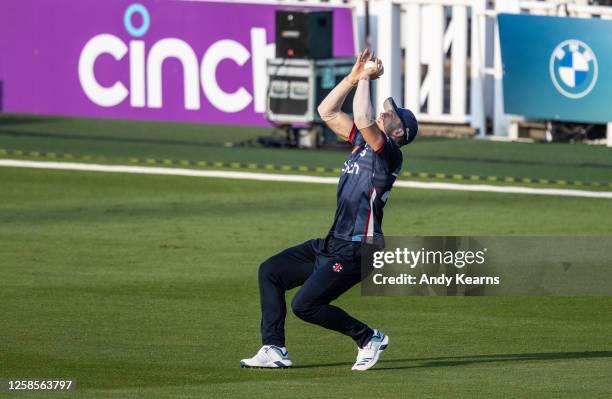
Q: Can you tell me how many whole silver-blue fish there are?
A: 0